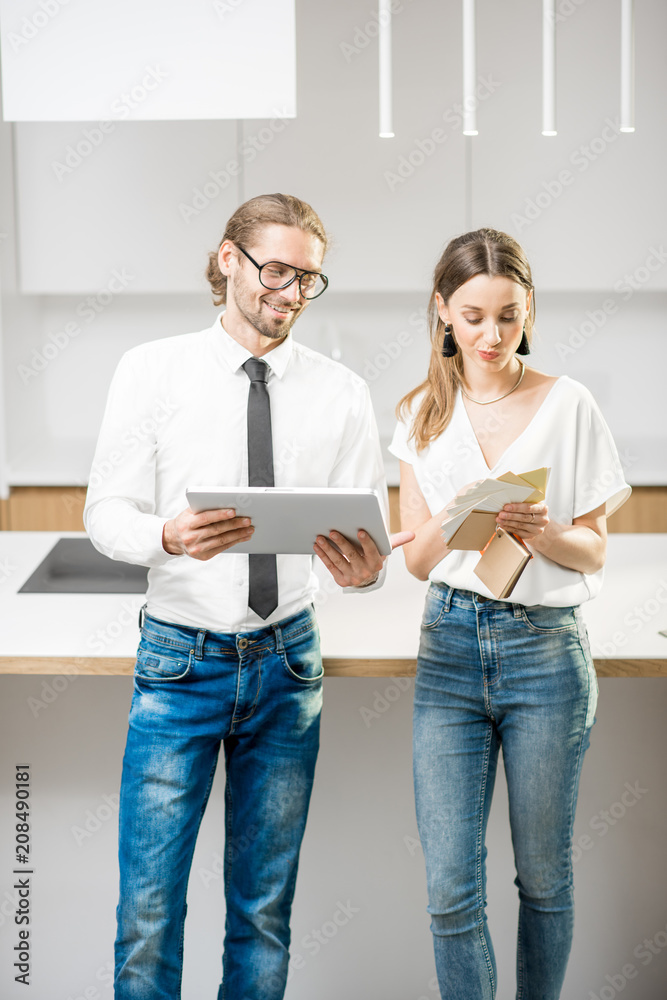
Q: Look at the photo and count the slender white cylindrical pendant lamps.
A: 4